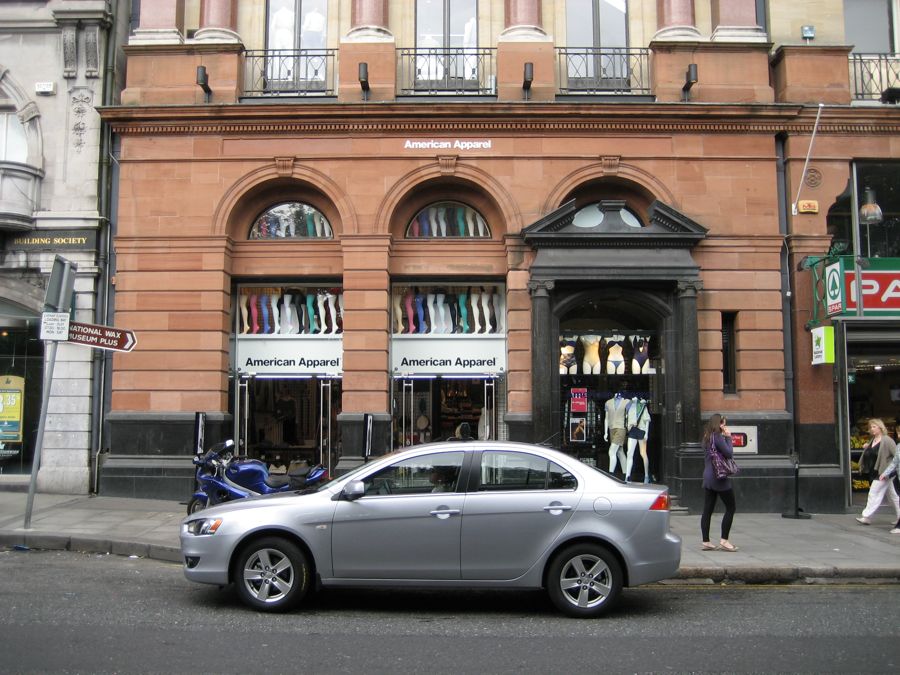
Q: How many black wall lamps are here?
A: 4